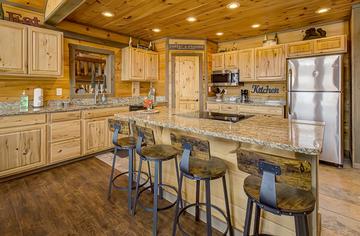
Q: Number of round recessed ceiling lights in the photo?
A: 7